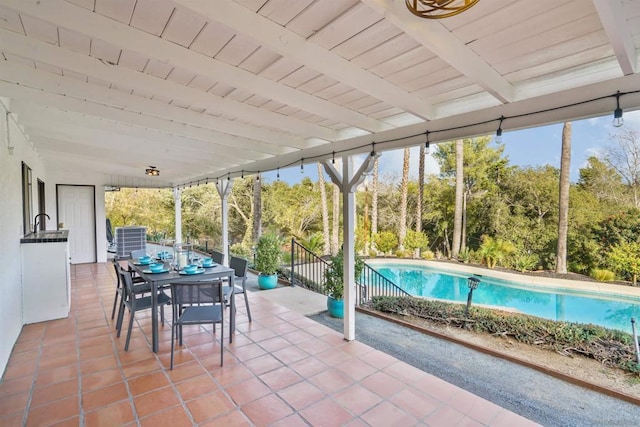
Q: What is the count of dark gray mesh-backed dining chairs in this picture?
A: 6